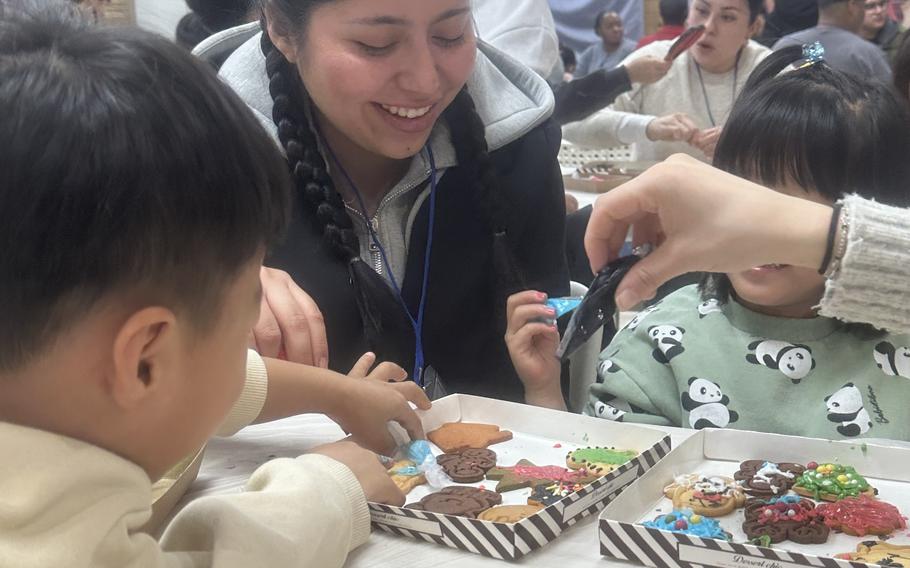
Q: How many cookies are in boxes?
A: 15